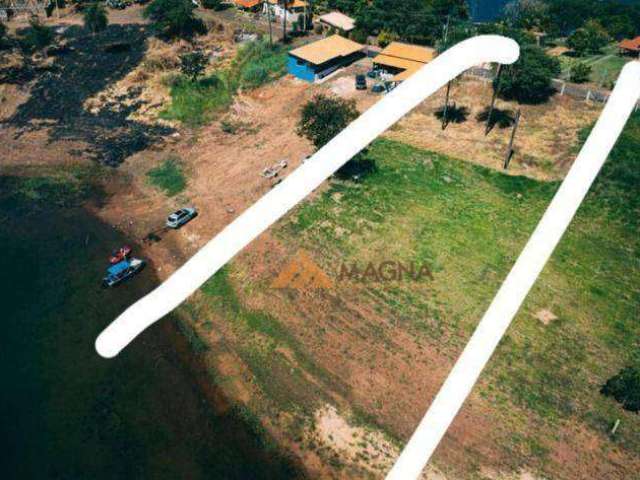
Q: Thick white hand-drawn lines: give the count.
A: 2